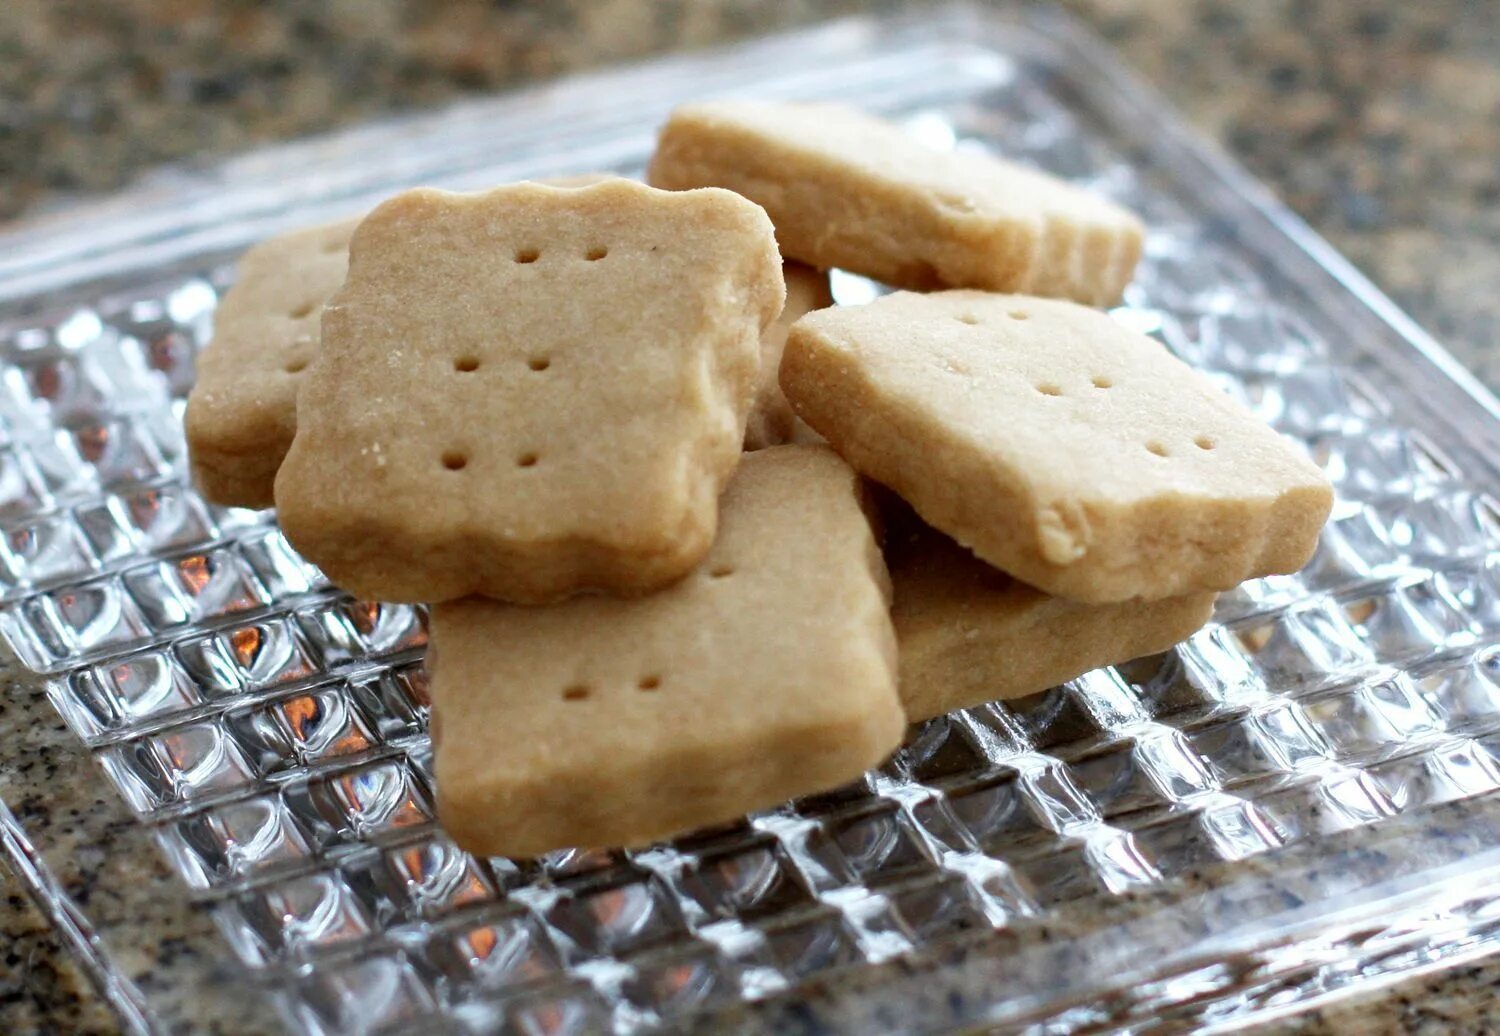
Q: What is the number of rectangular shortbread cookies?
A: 7